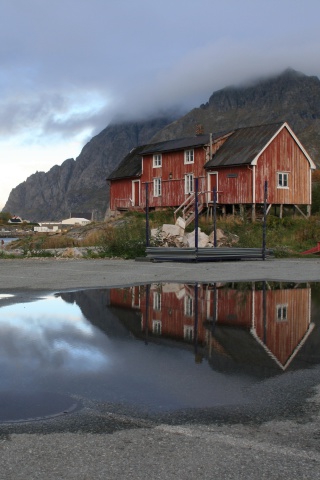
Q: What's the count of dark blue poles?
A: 4